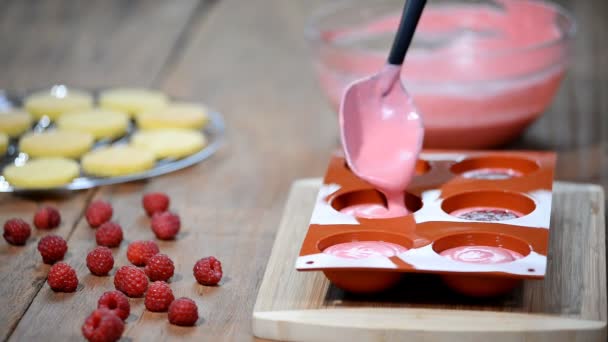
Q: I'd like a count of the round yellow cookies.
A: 10